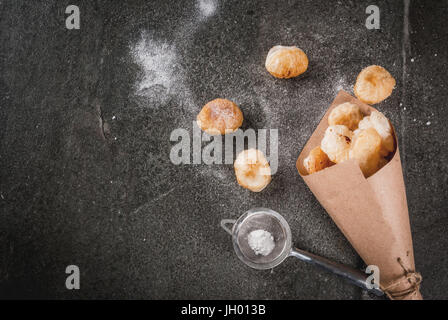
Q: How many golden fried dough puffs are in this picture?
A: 9